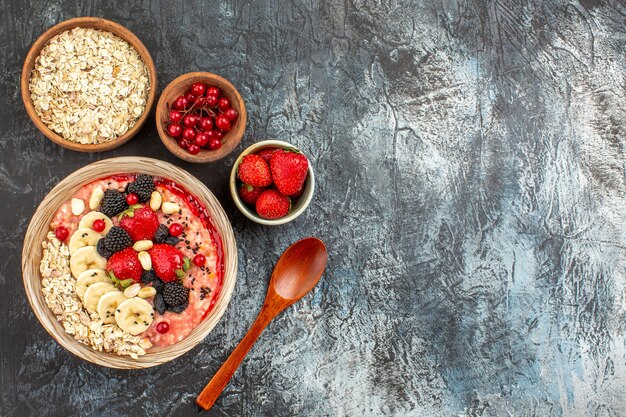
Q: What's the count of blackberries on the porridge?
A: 4